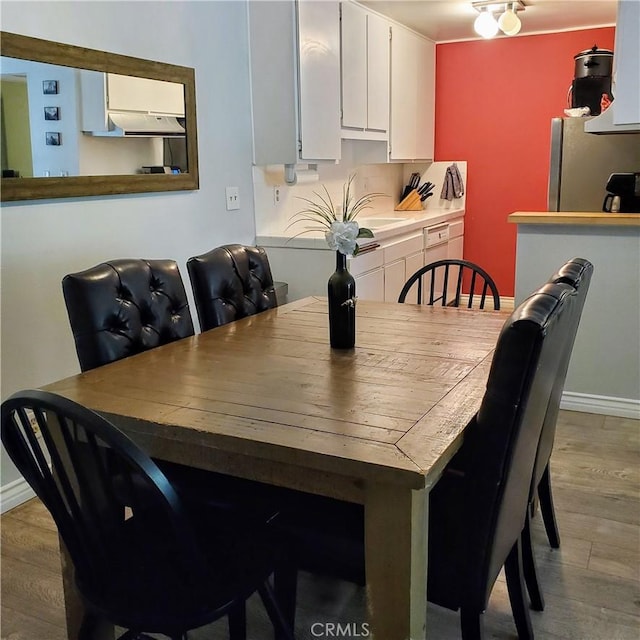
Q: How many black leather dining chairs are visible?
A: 4